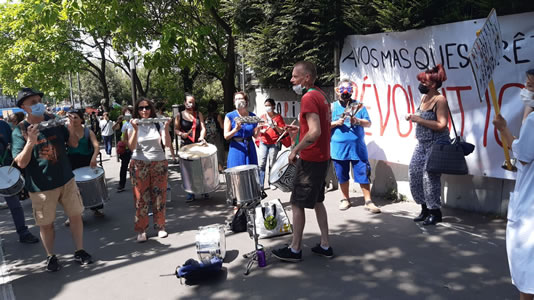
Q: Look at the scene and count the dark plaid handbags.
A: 1